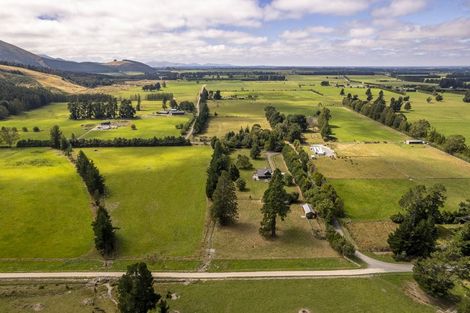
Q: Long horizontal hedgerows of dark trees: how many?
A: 1